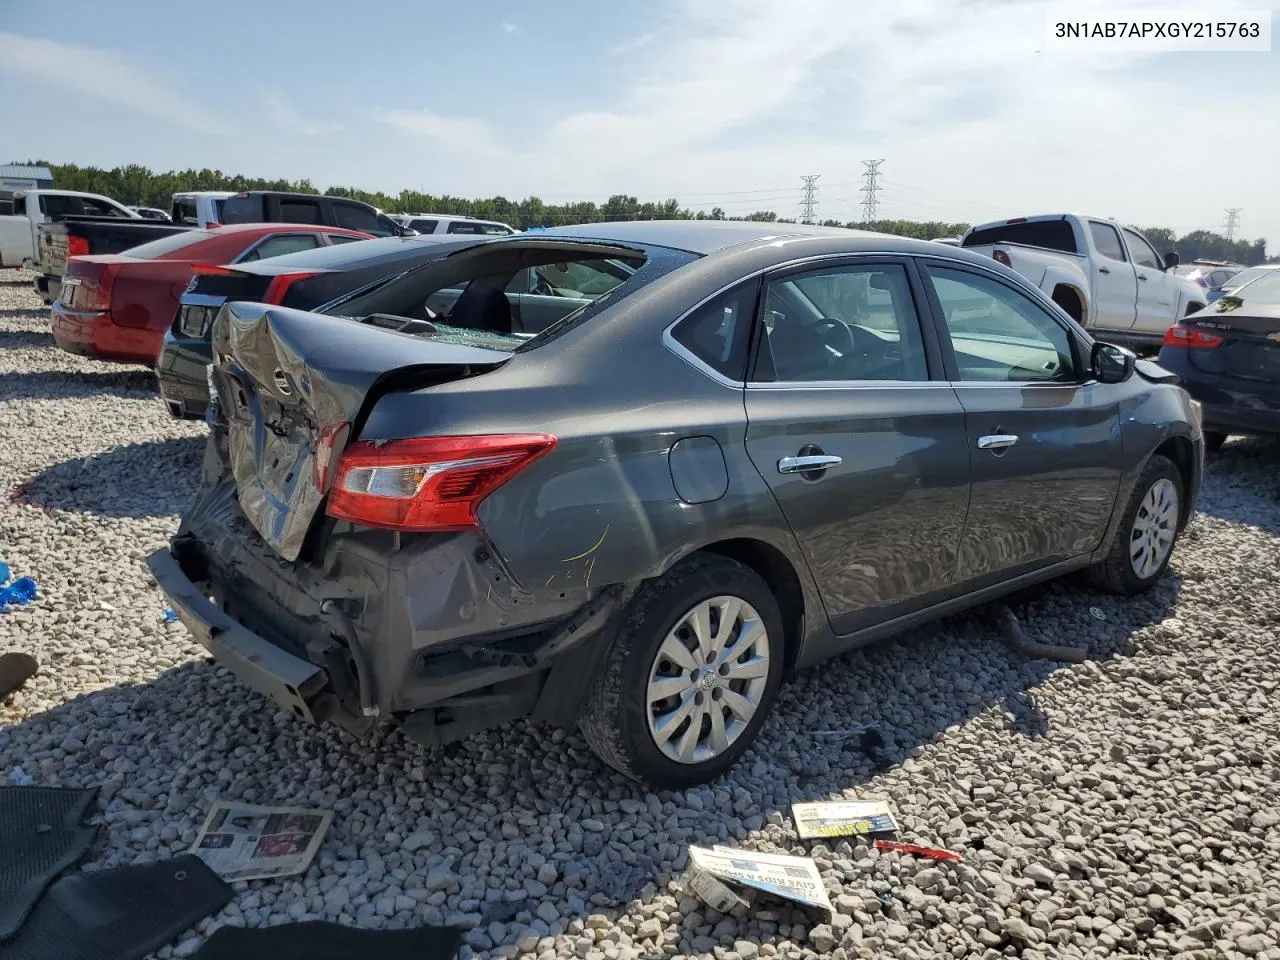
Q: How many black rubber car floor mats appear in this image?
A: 3